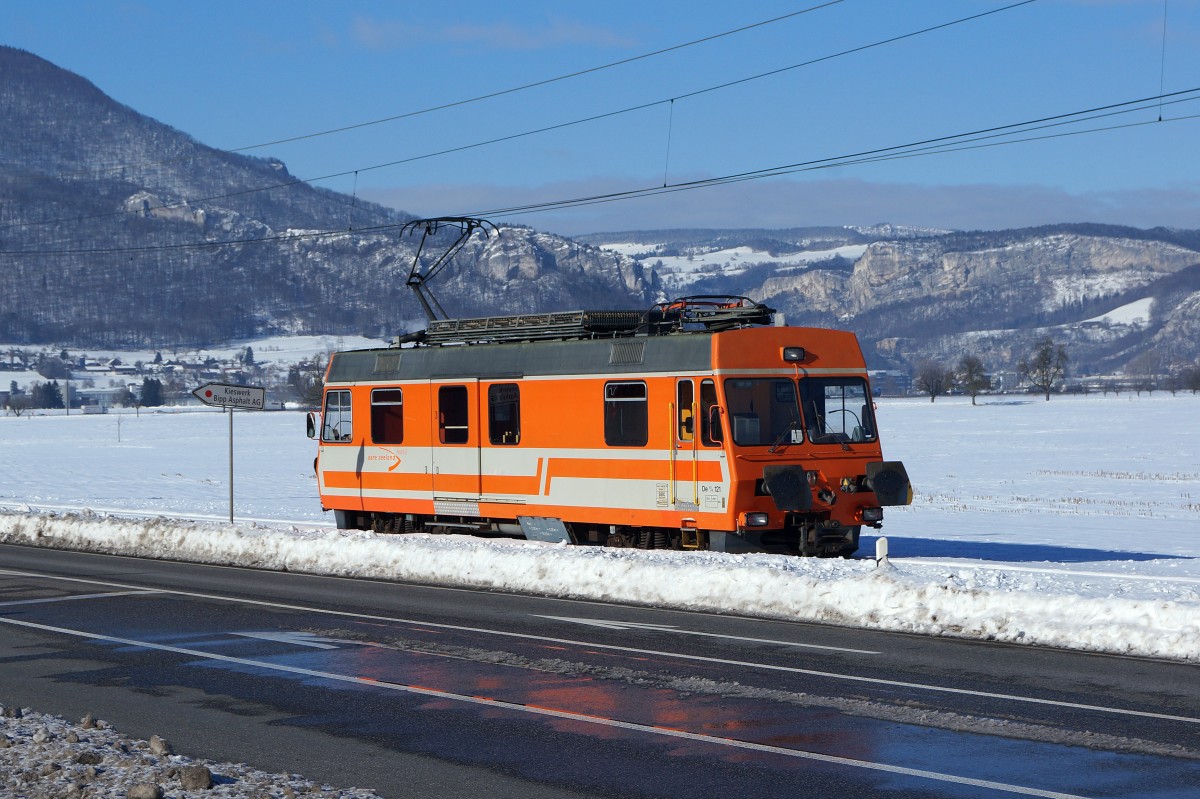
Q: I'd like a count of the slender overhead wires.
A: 5